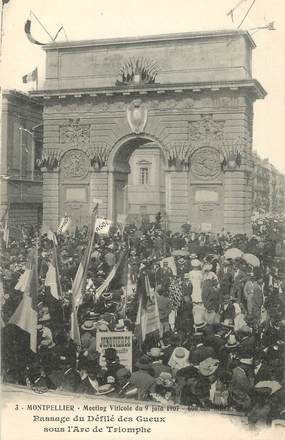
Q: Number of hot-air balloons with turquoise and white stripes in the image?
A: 0